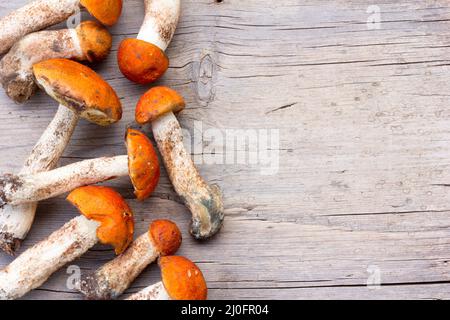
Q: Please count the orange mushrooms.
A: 9